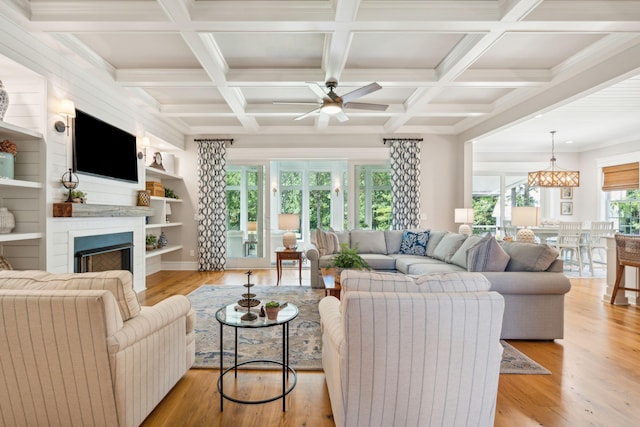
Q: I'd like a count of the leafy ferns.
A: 1